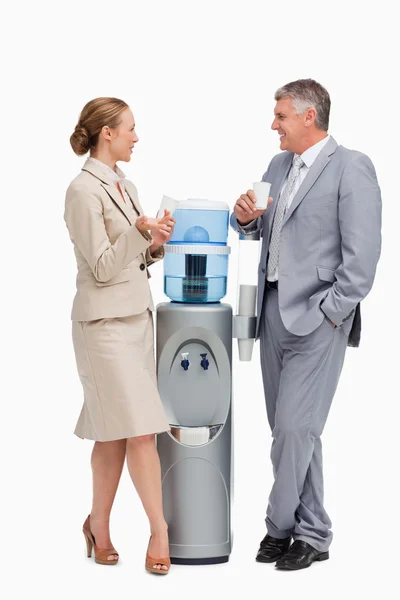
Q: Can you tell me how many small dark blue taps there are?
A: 2